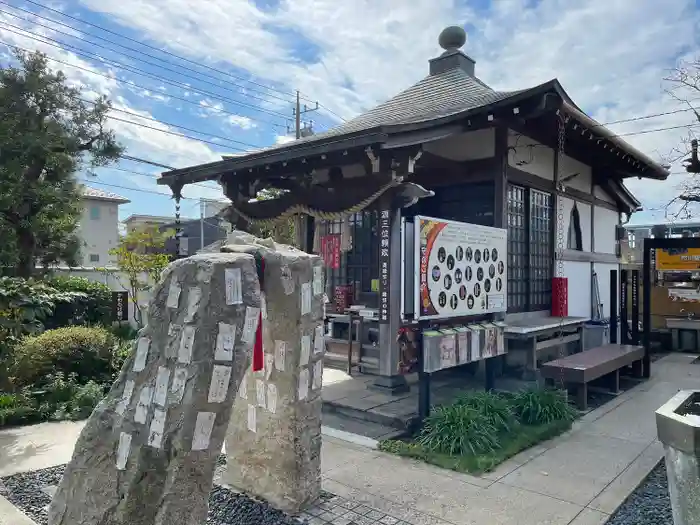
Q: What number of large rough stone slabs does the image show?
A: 2